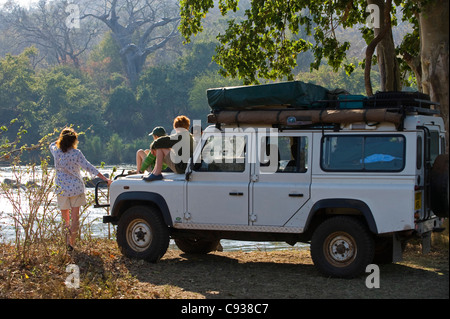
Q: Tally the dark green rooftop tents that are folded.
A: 1